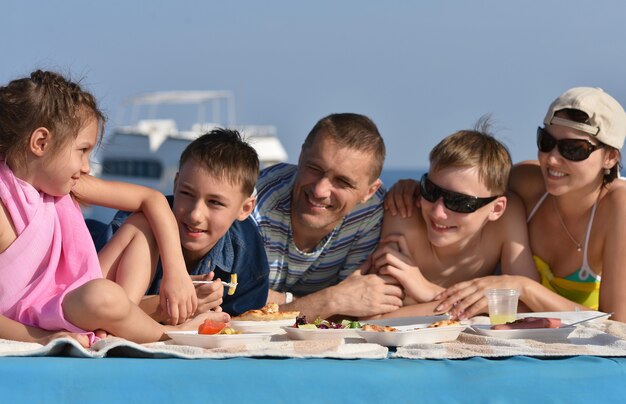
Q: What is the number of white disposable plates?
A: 5